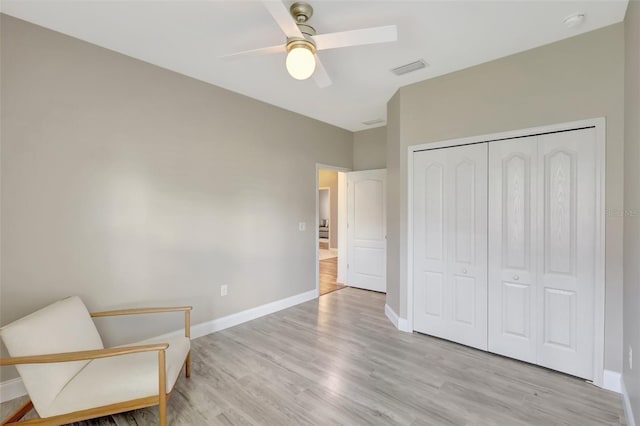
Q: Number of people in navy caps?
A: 0